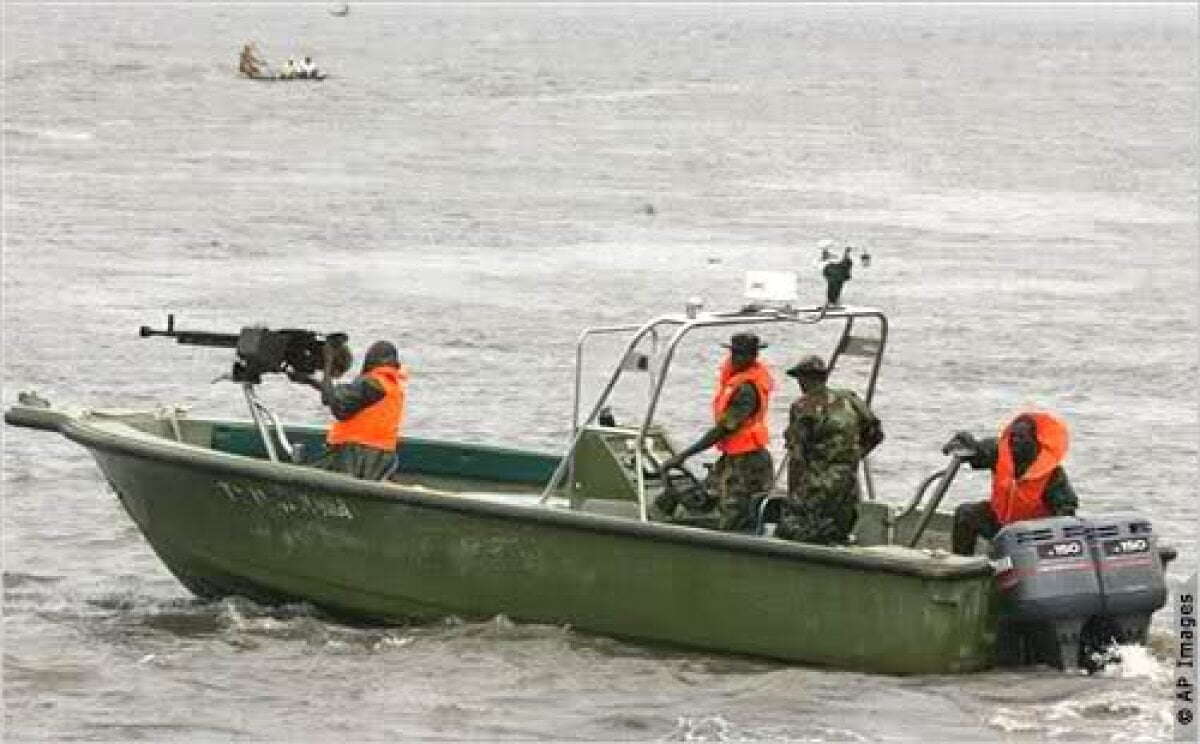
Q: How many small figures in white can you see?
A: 2